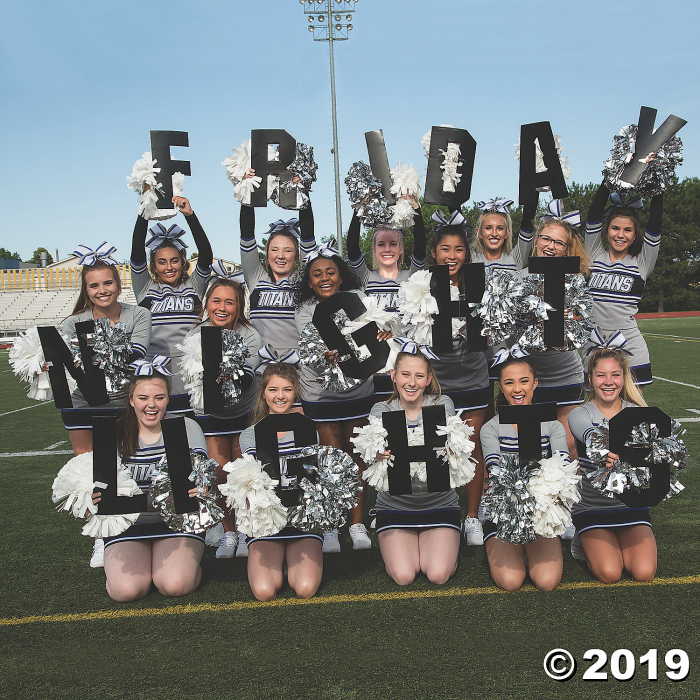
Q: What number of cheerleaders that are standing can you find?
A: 10